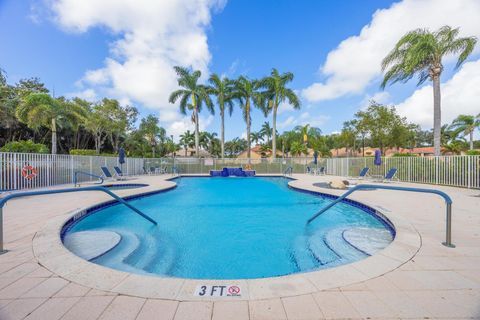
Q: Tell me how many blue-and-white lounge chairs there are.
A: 4